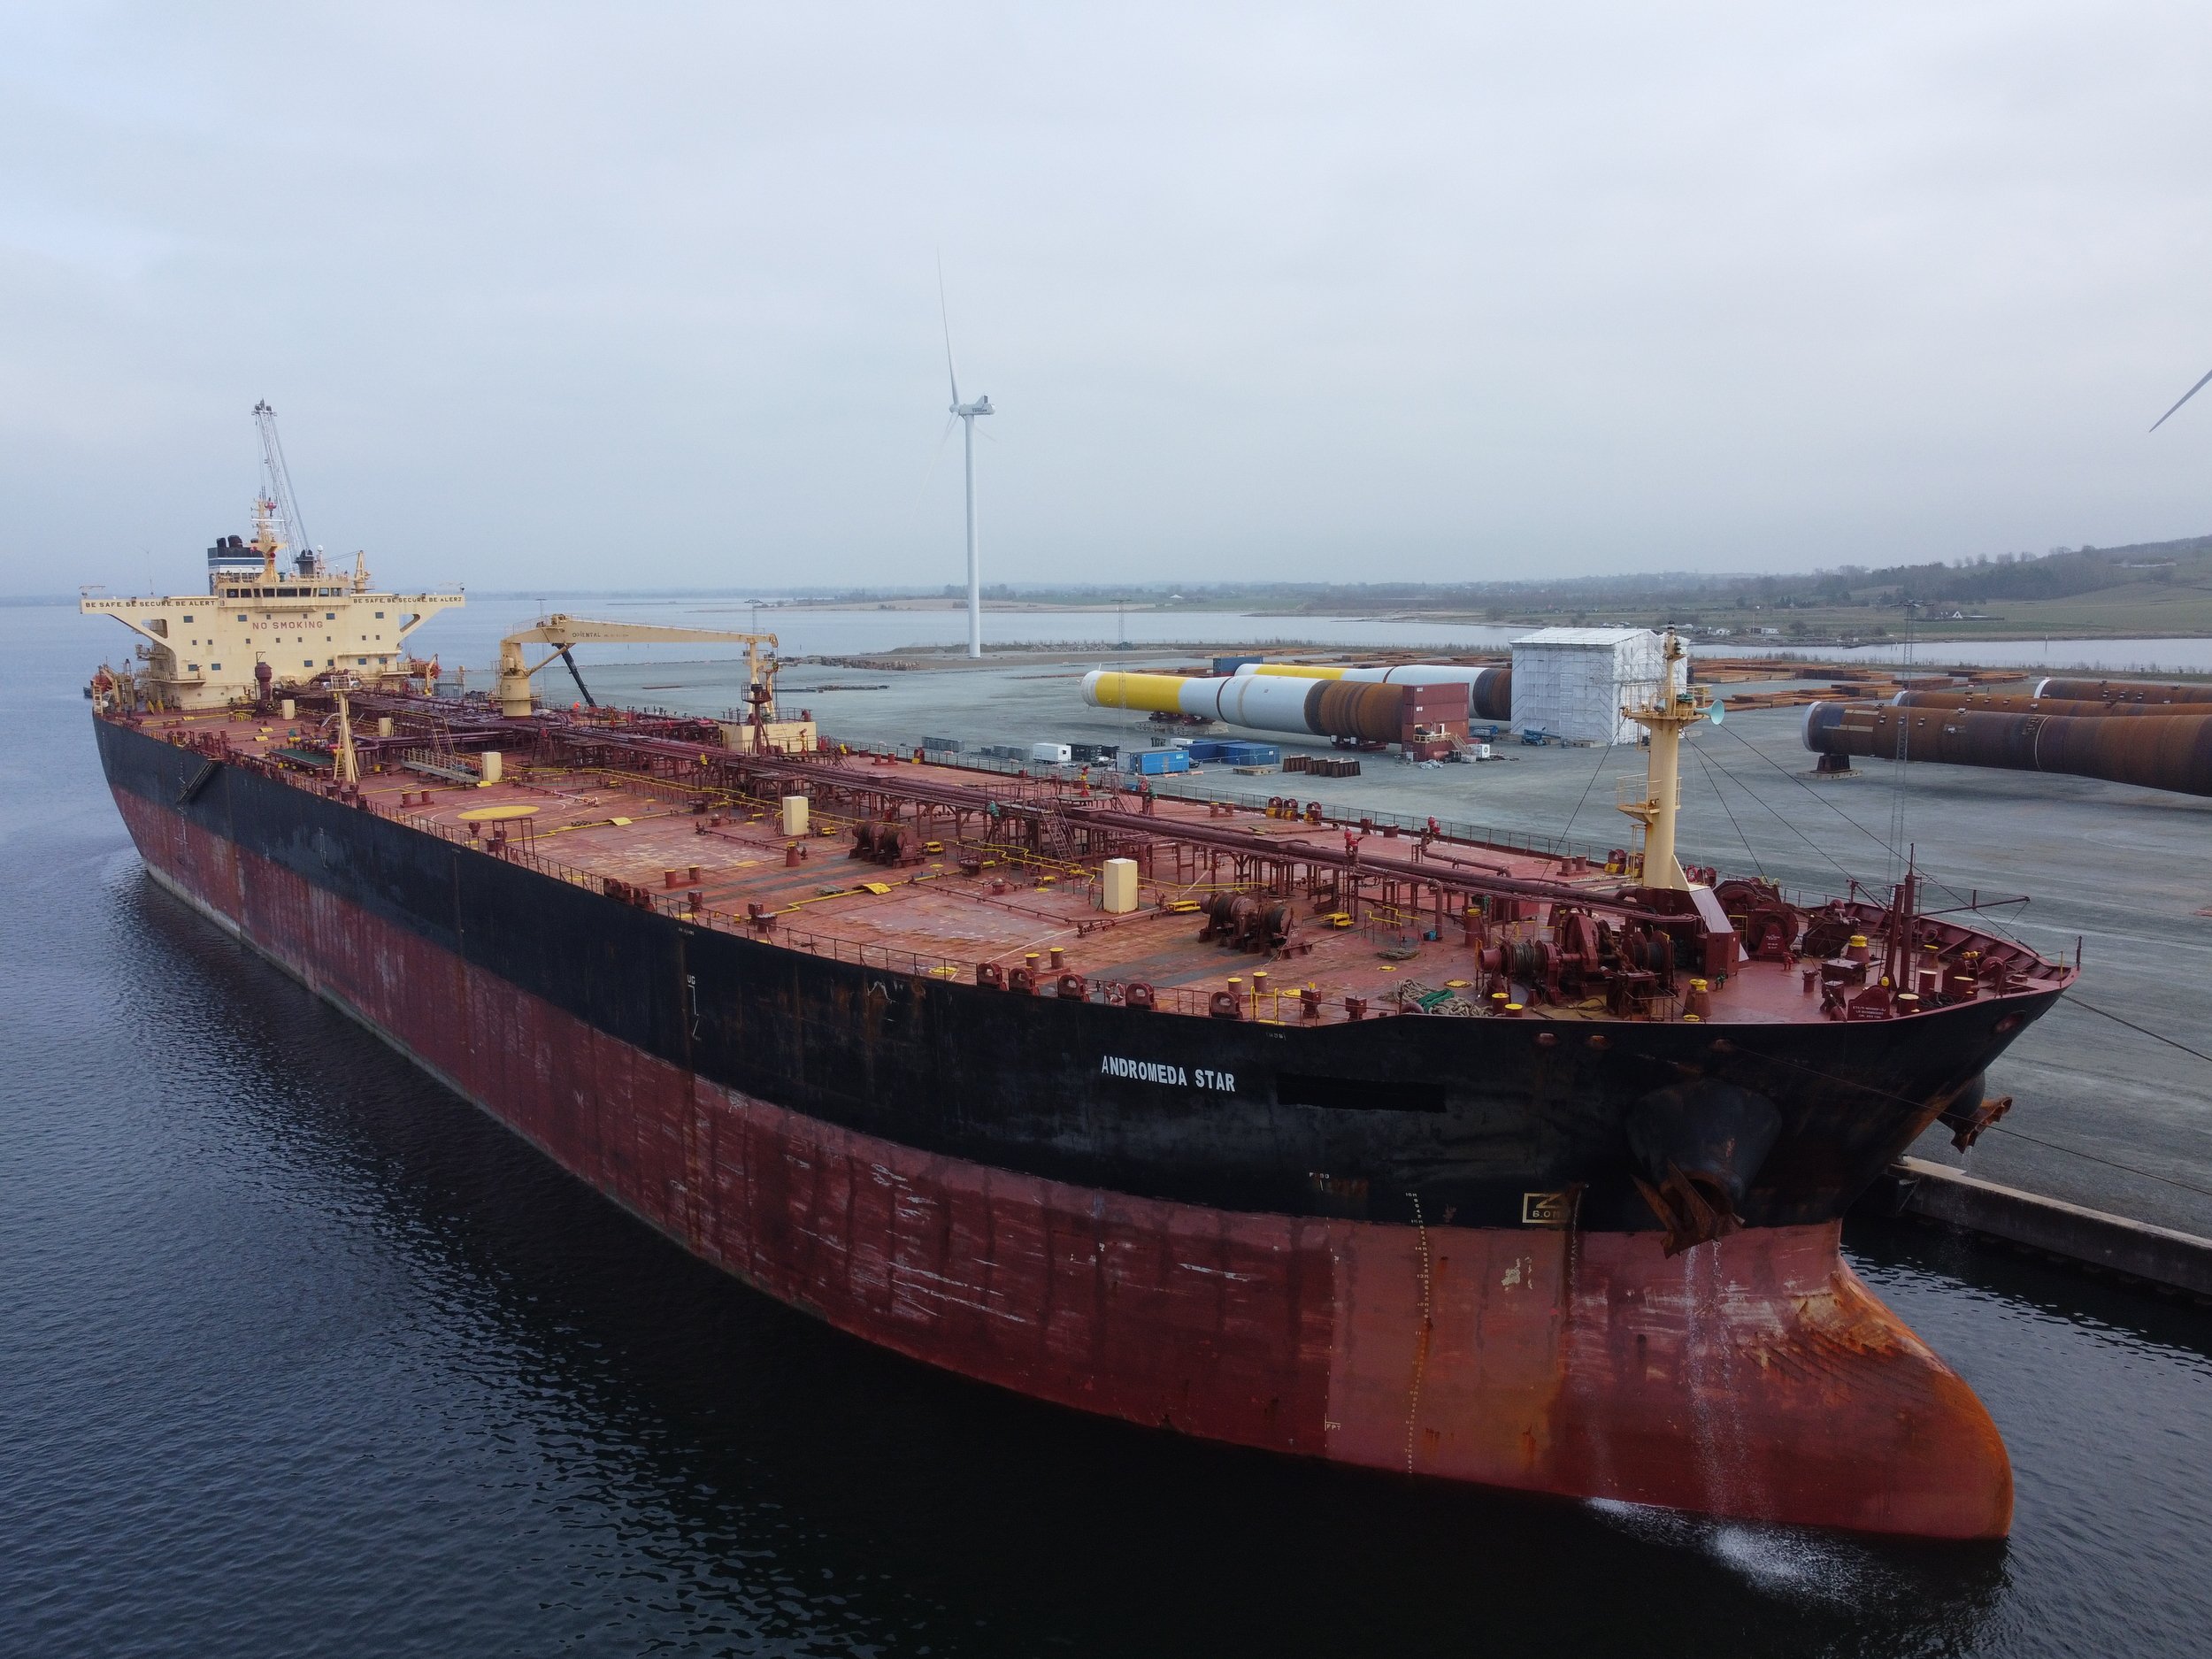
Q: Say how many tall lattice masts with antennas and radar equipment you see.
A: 1